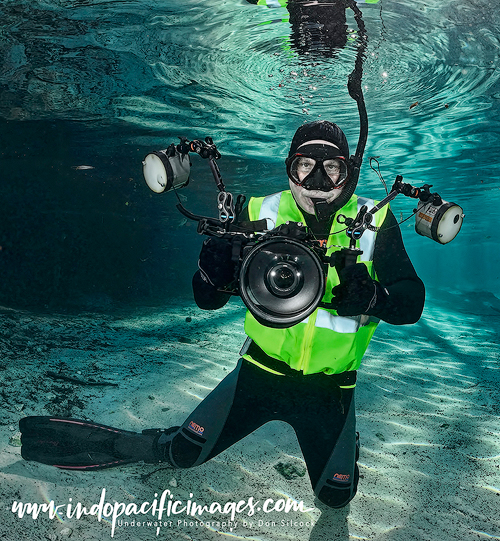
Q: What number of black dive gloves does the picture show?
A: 2